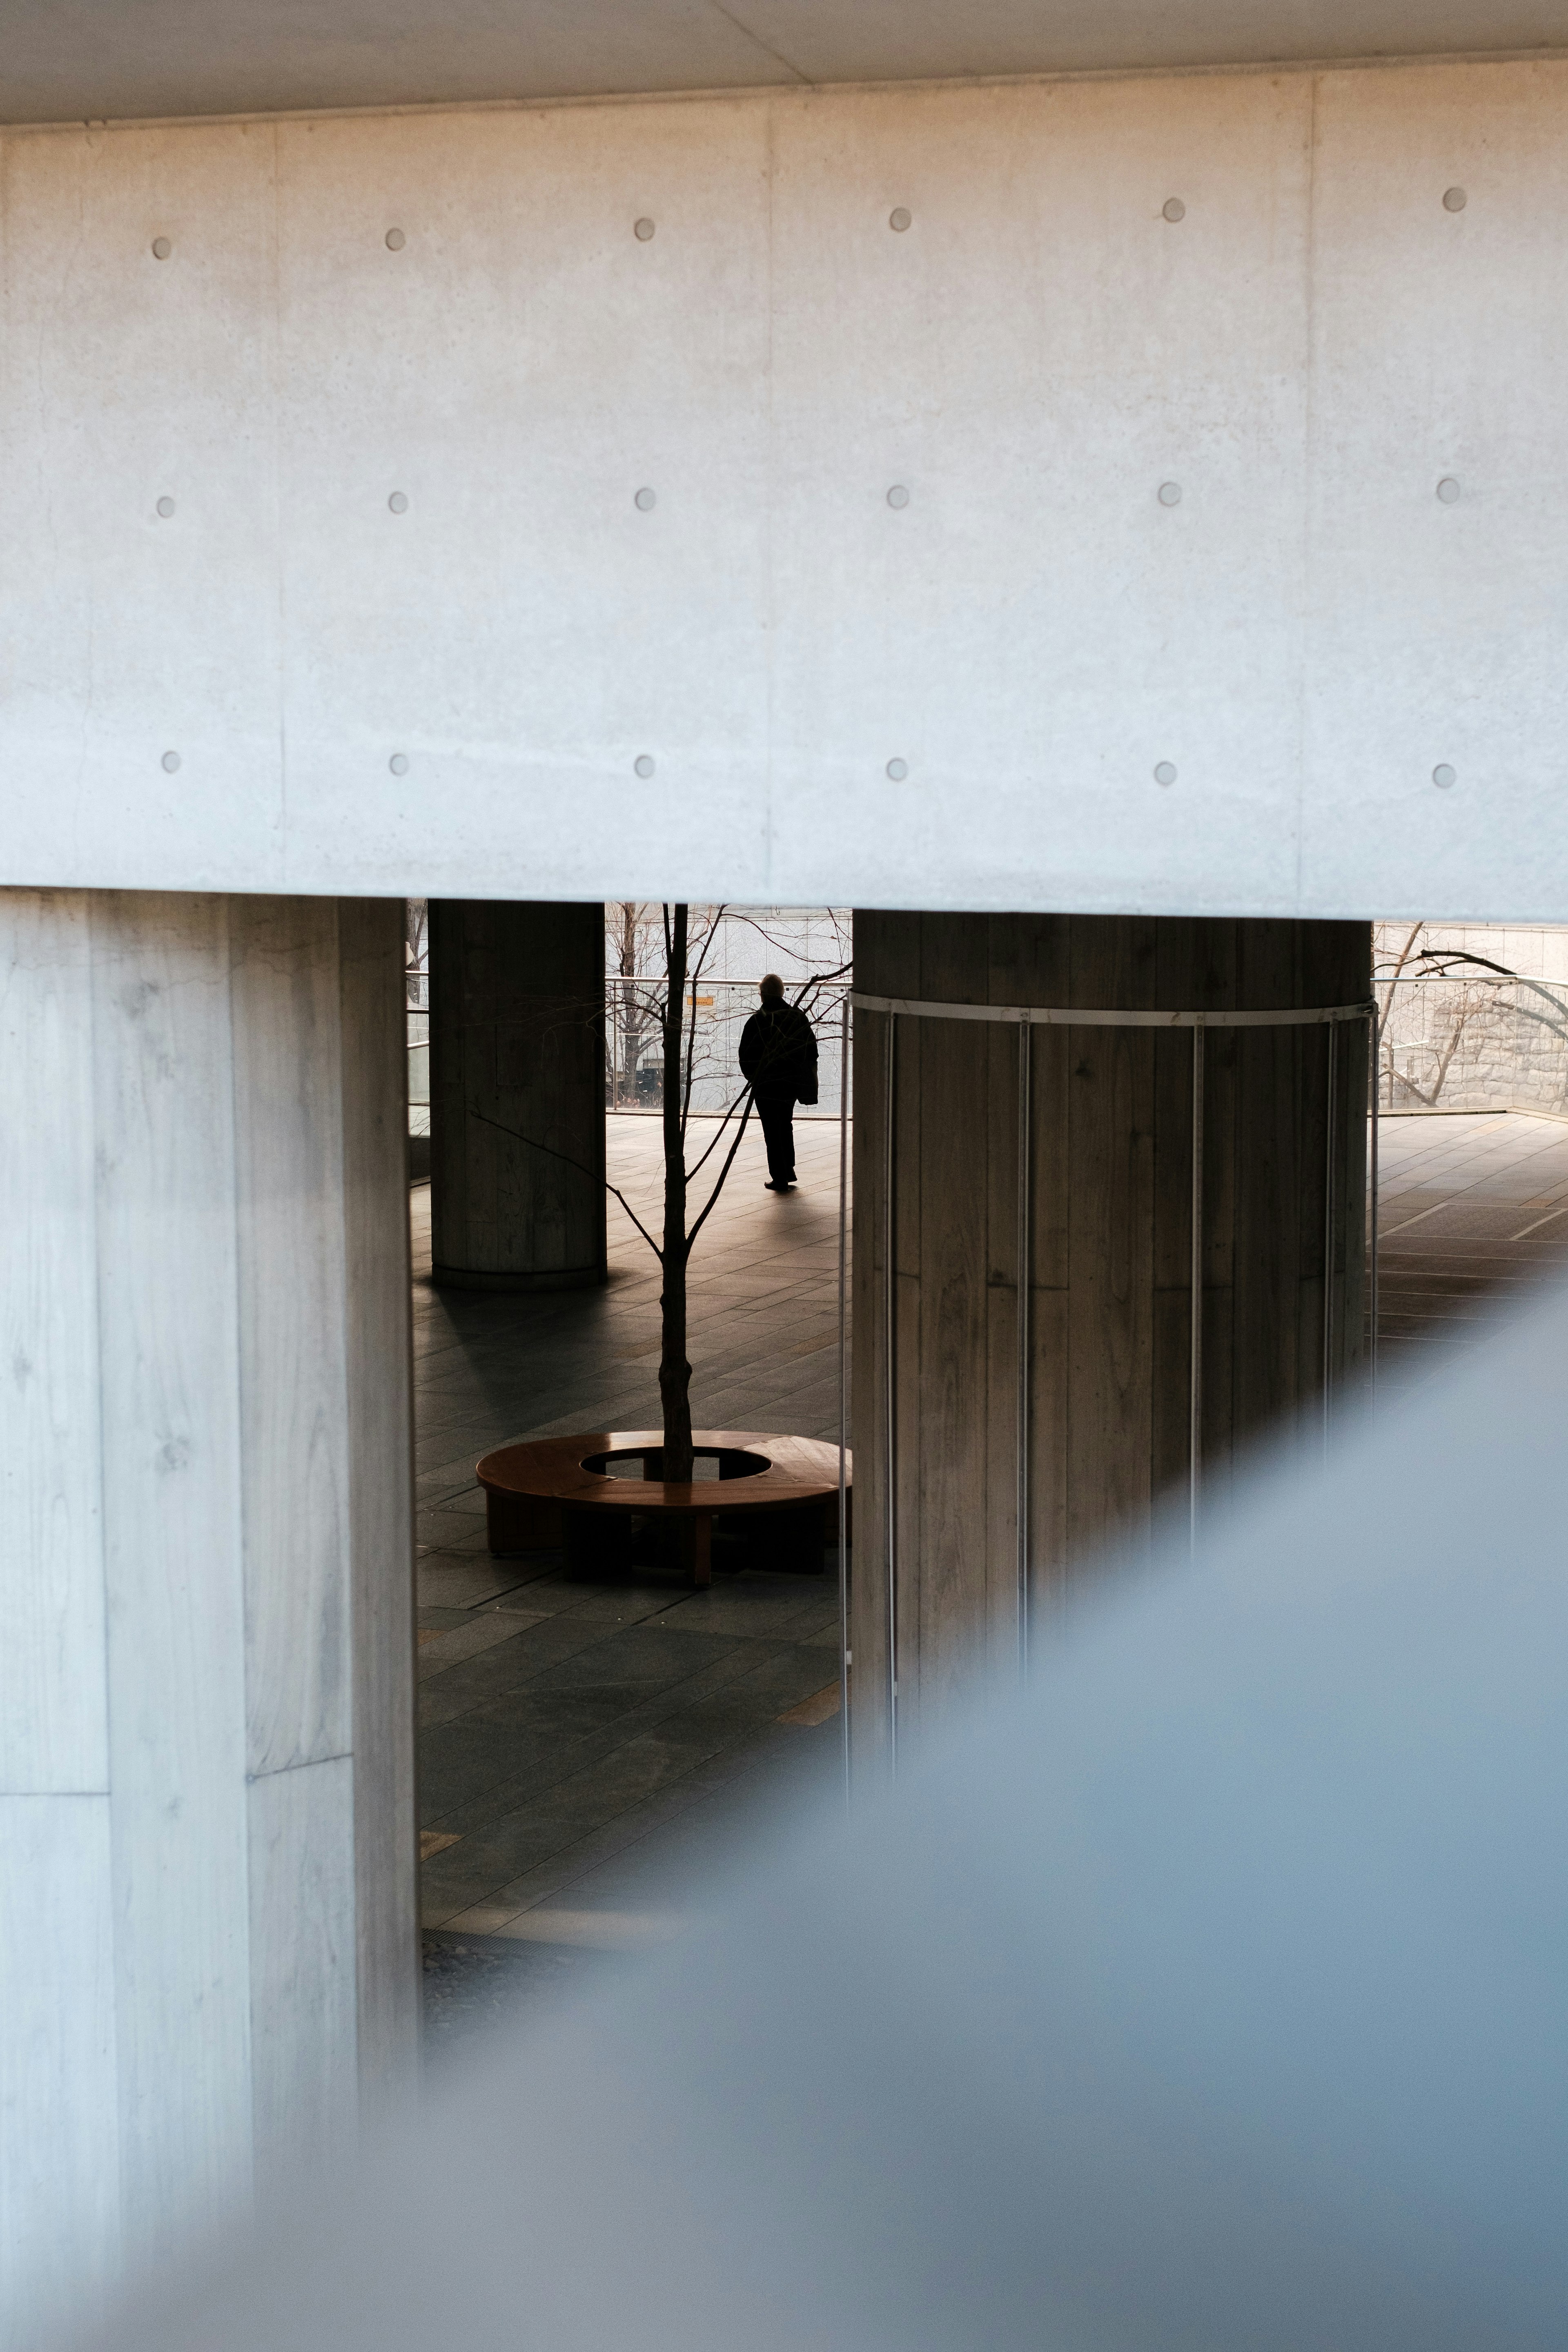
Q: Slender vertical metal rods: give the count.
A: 6